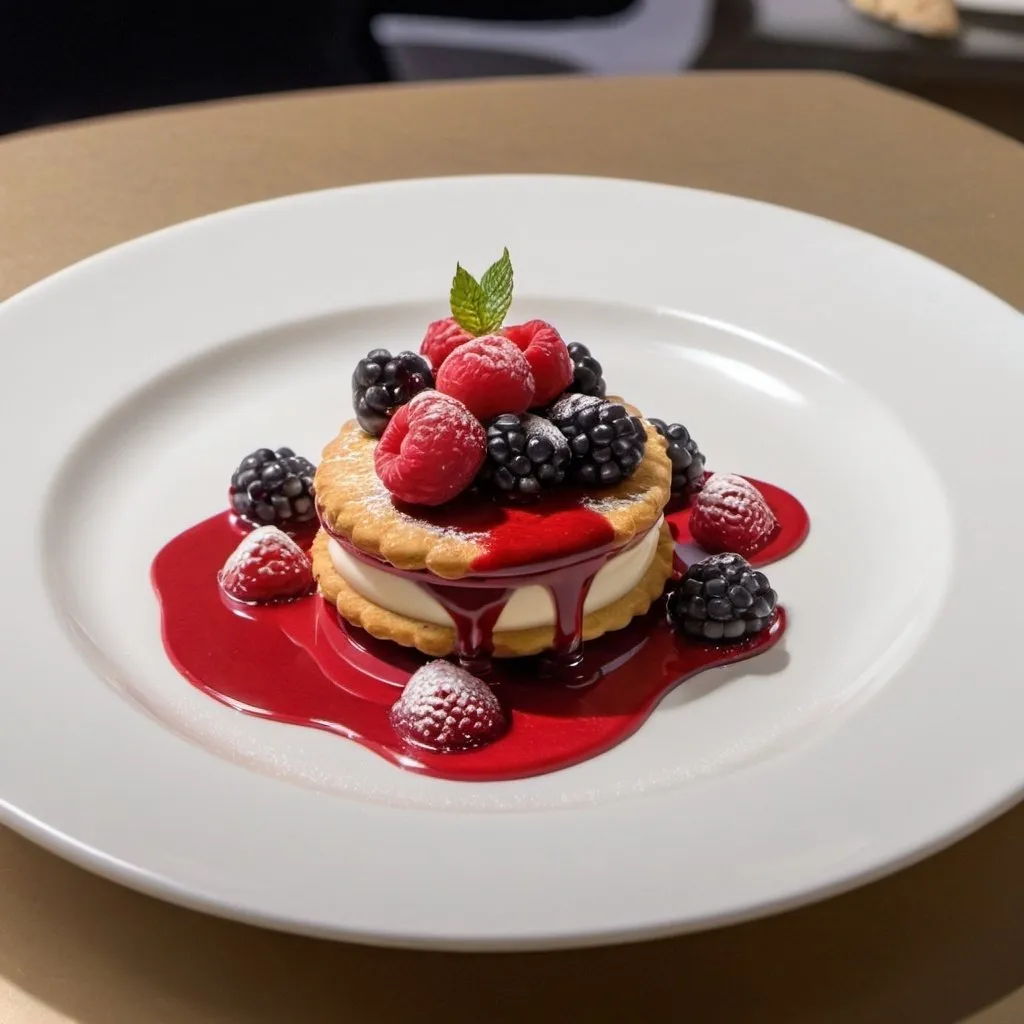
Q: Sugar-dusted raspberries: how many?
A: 5